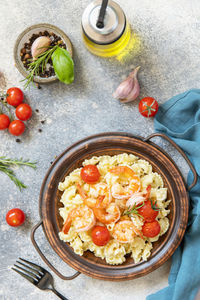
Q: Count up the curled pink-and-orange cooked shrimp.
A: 6